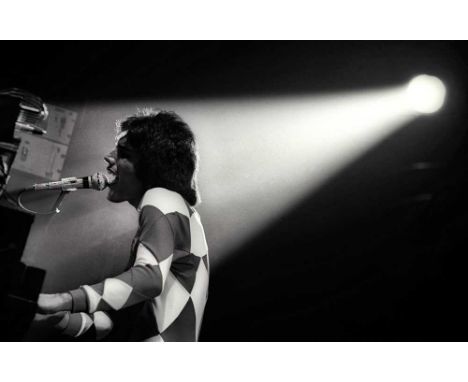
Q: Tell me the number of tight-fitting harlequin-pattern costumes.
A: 1